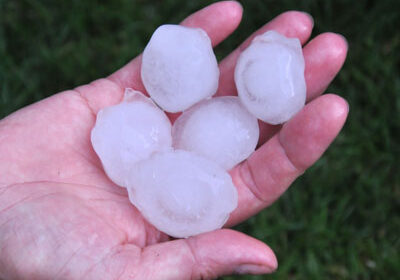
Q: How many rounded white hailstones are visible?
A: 5